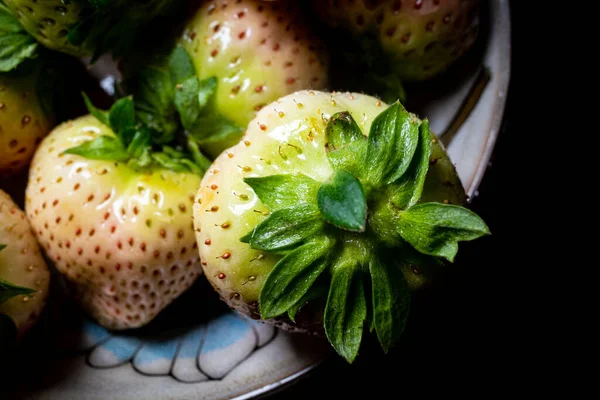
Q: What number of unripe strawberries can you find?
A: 7